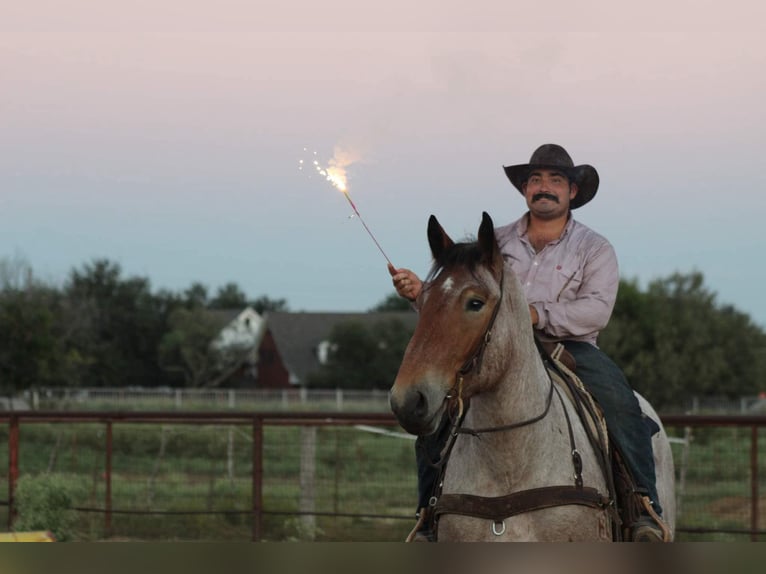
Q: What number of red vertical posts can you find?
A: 4